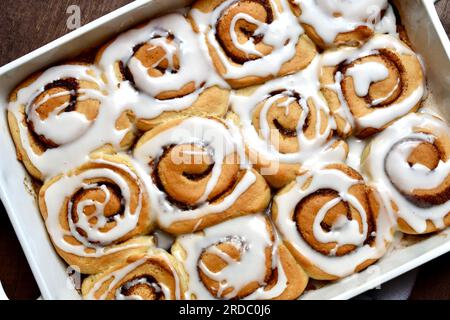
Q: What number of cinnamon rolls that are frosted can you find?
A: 12